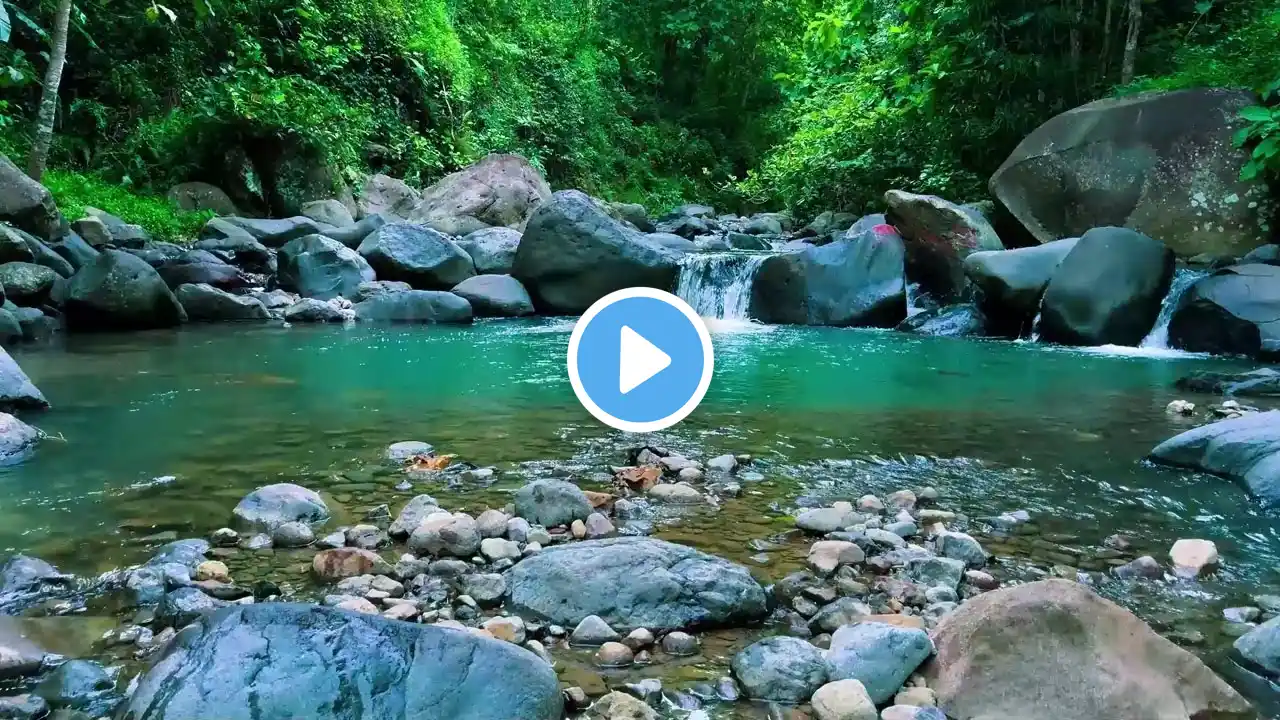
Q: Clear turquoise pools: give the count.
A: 1